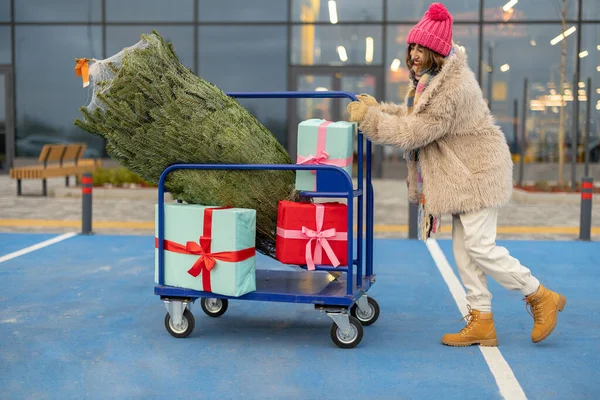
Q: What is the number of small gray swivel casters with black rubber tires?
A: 4